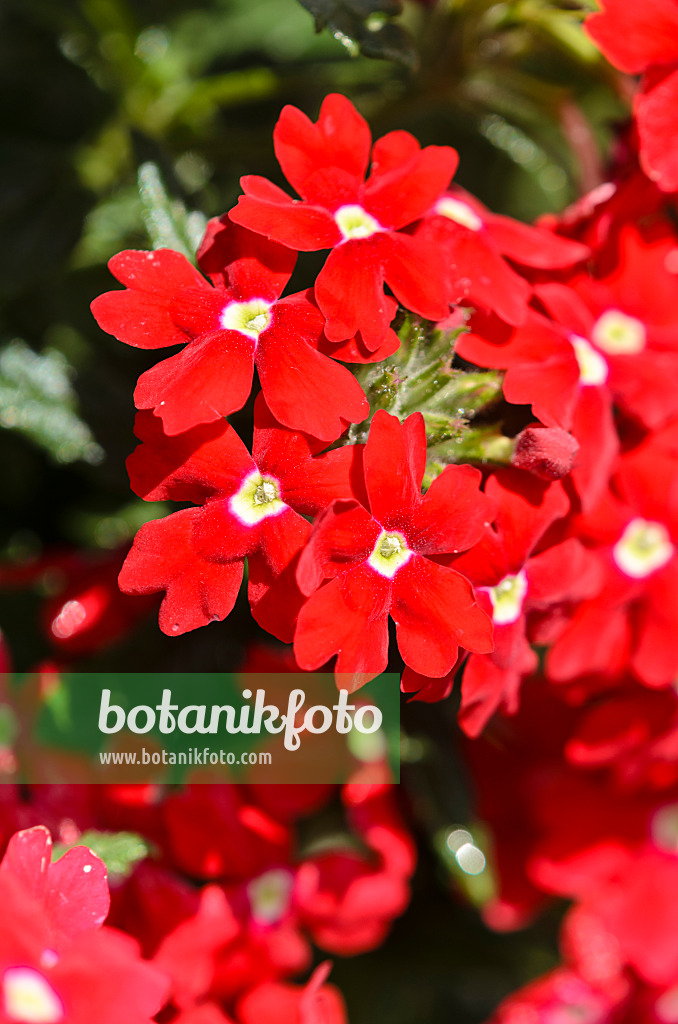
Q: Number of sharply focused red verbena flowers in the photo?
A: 4